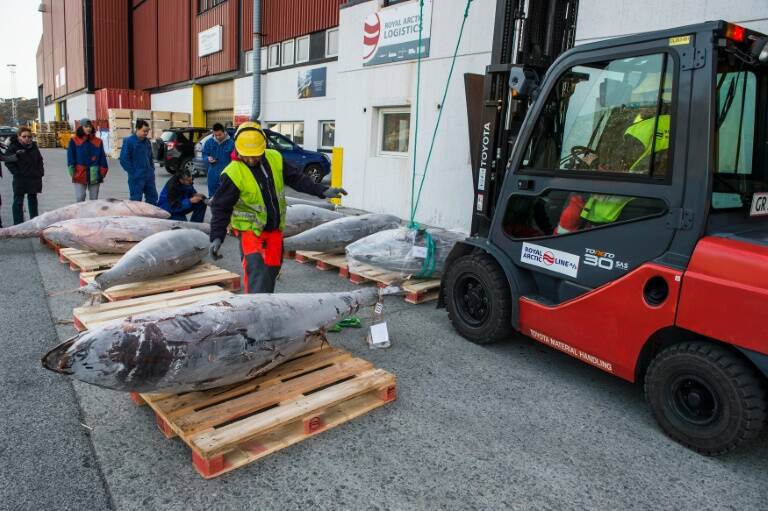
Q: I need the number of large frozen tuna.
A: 8